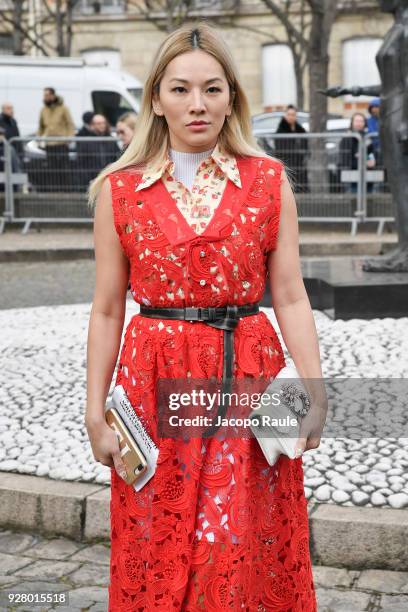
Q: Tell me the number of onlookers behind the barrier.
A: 8